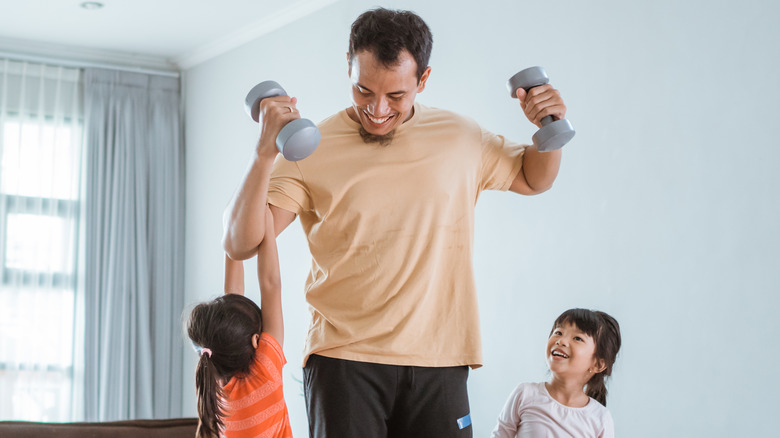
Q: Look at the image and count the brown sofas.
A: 1